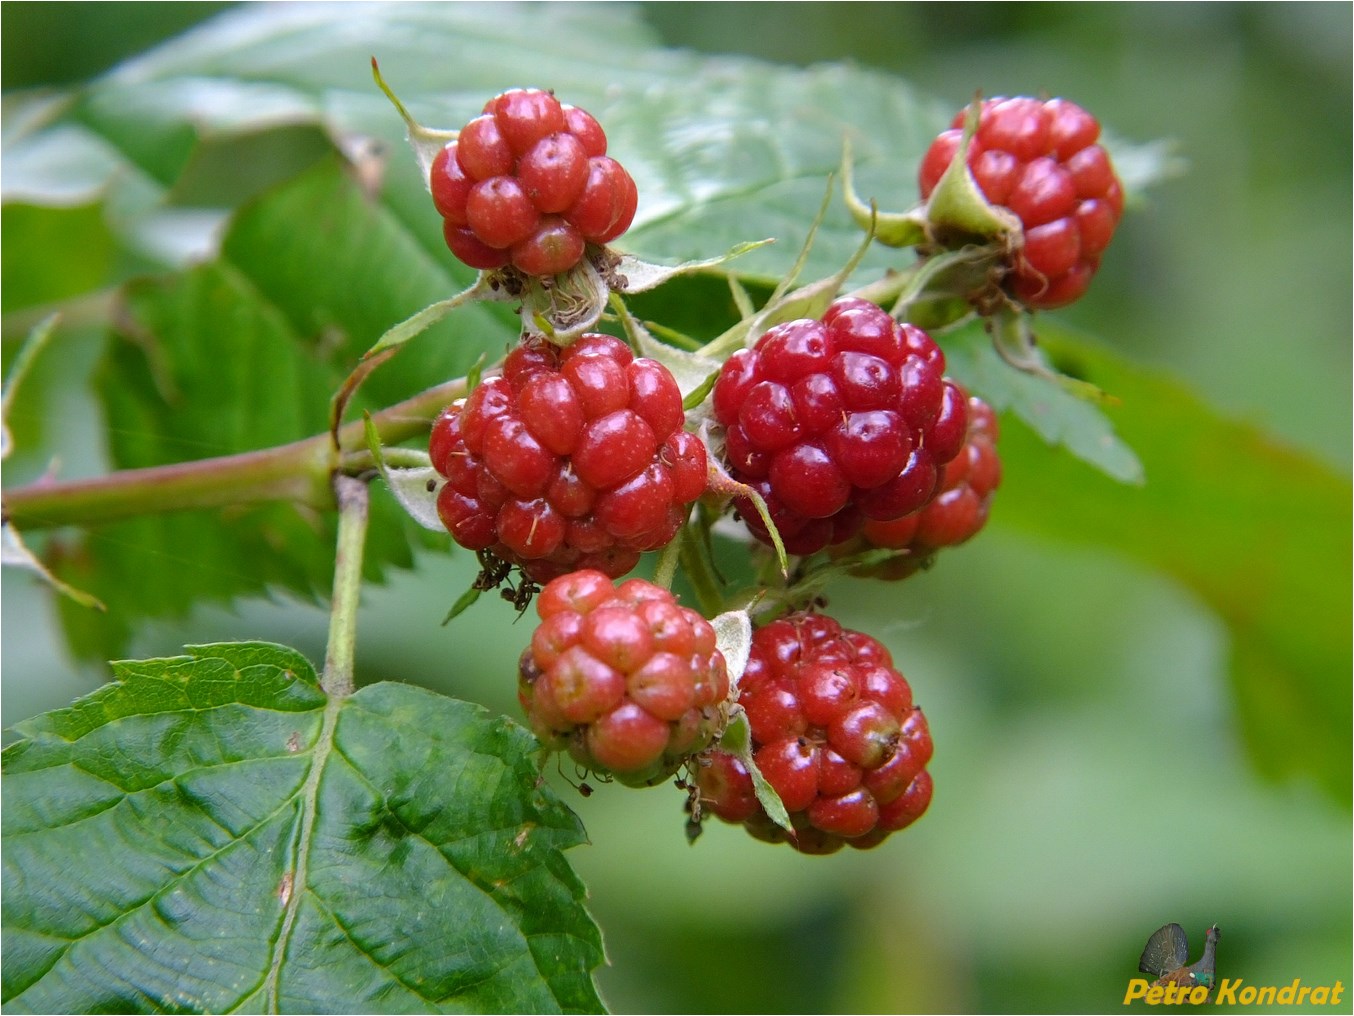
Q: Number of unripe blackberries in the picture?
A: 7